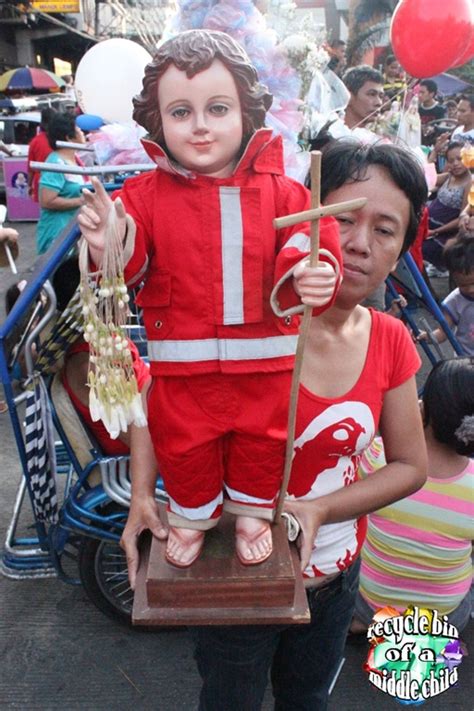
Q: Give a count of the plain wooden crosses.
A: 1